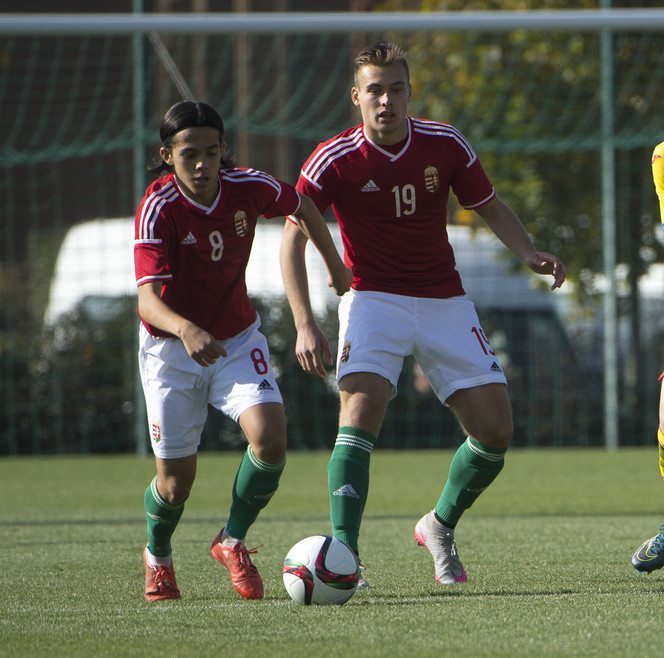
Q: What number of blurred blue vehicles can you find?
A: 0